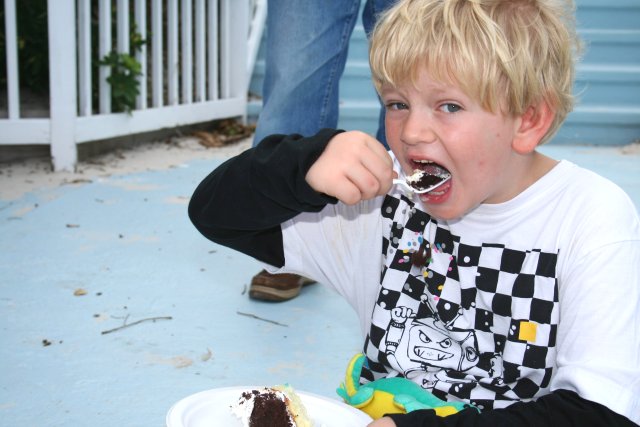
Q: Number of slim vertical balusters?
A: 11